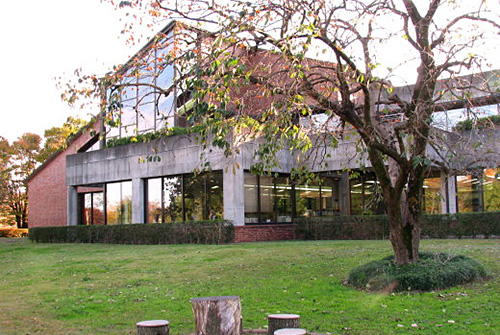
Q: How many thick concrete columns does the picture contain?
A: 5